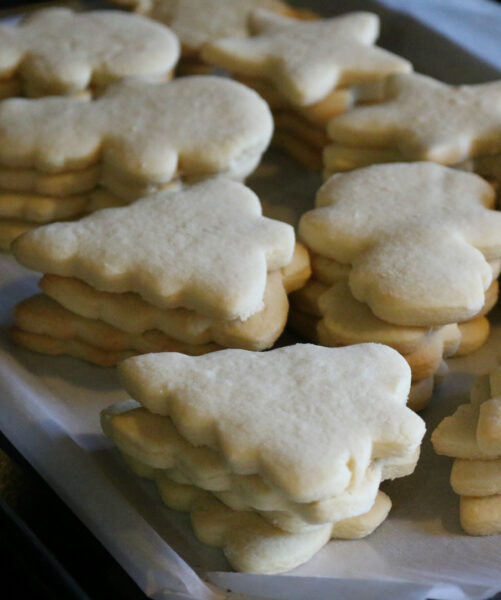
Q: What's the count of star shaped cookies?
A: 2